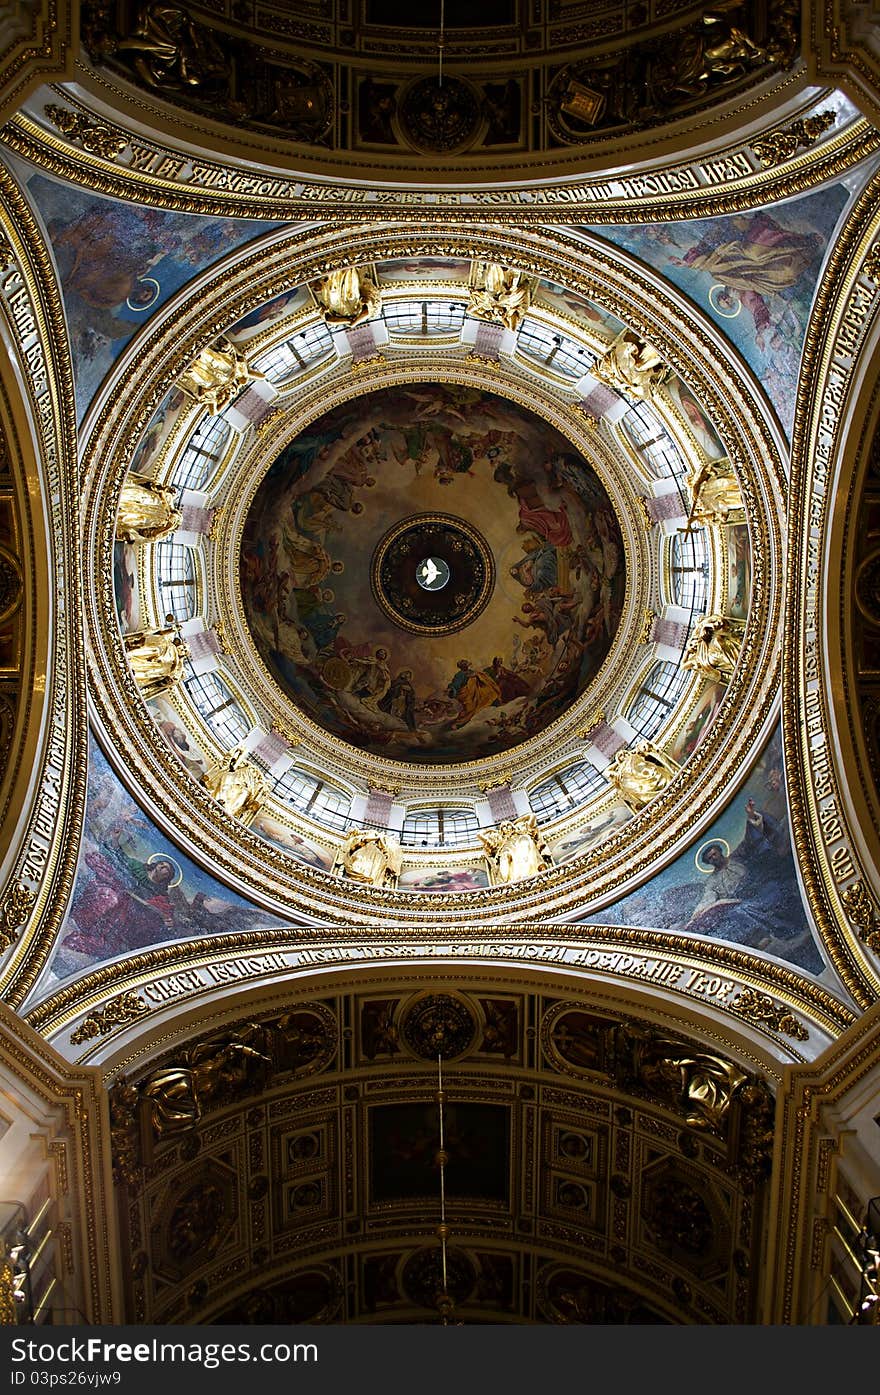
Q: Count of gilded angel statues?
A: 12